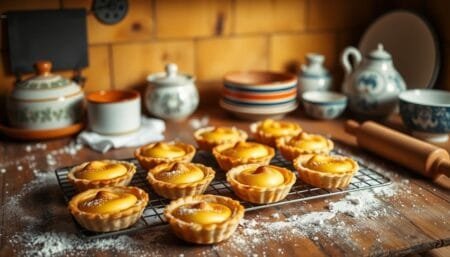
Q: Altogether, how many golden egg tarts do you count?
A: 11